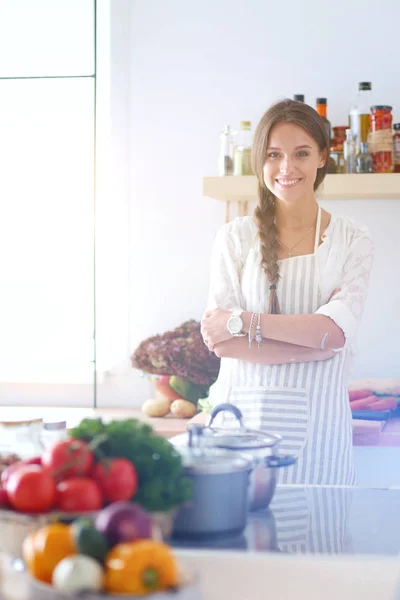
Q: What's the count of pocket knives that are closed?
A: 0